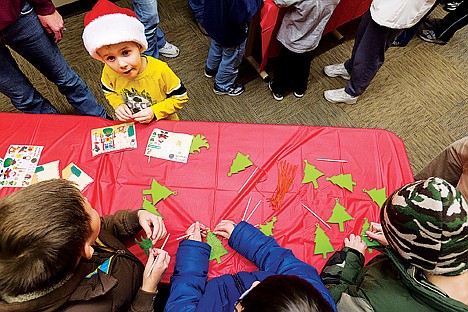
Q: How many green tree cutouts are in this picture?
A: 13